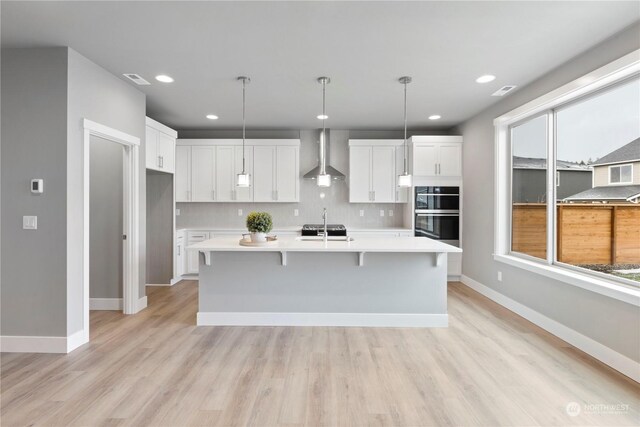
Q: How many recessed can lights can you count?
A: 5